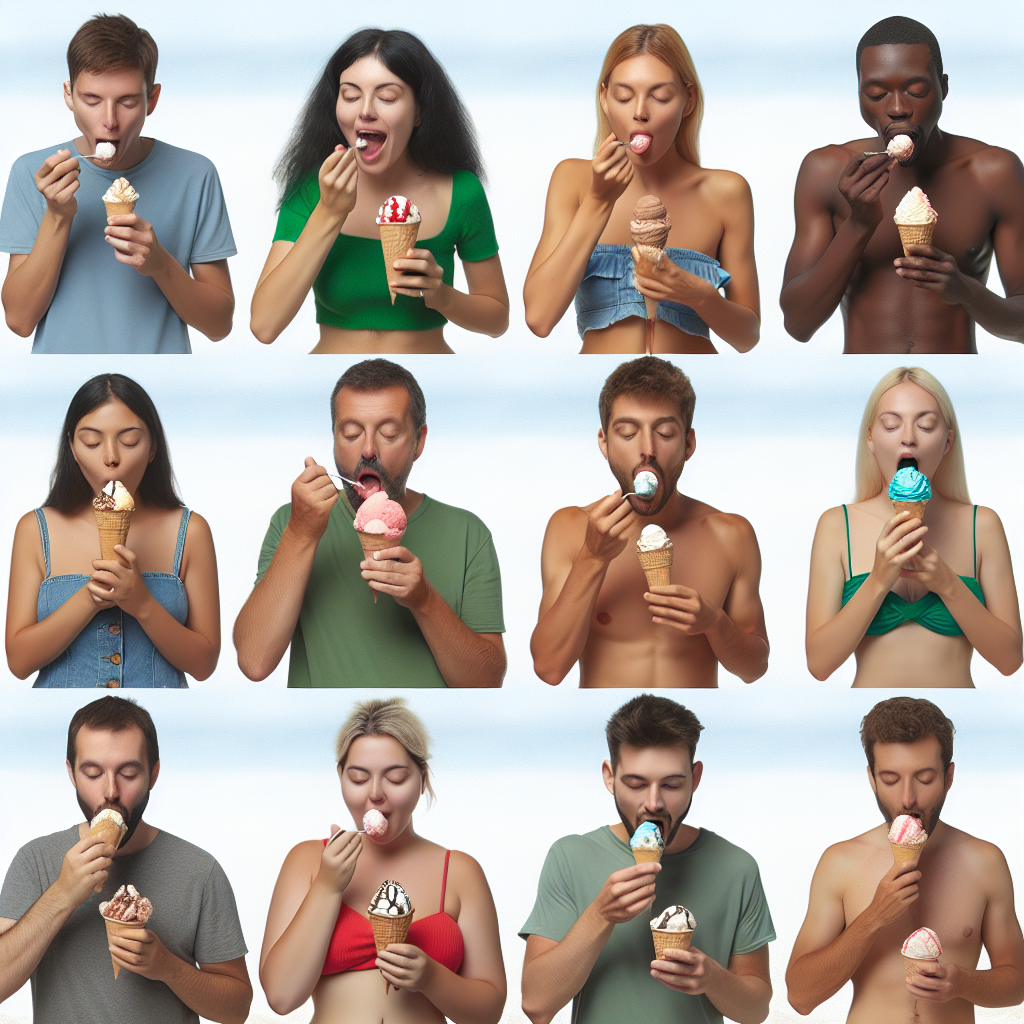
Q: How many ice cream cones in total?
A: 15